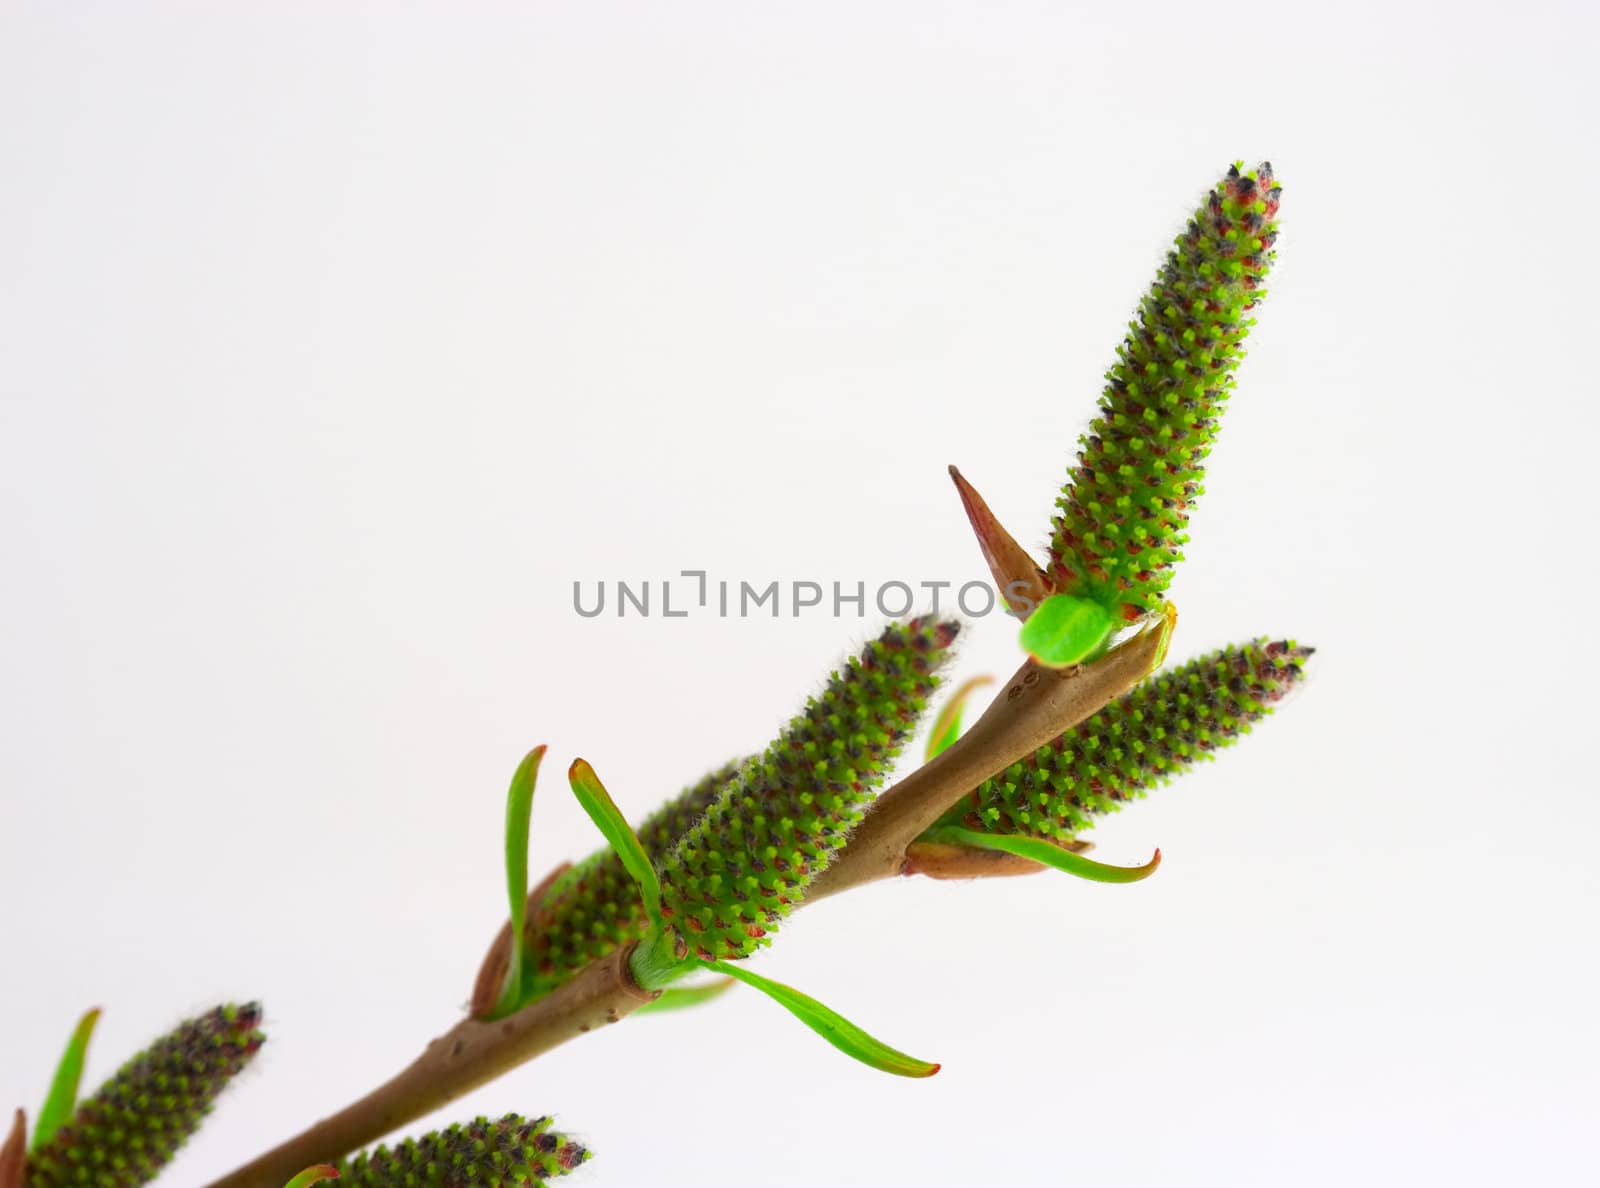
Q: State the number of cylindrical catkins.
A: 6